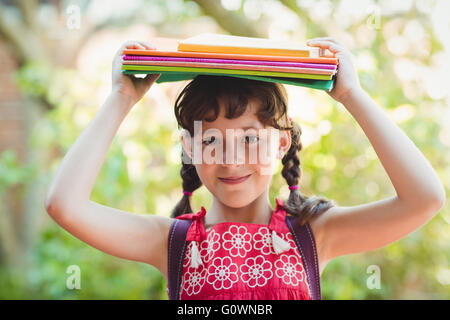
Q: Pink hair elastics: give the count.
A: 2